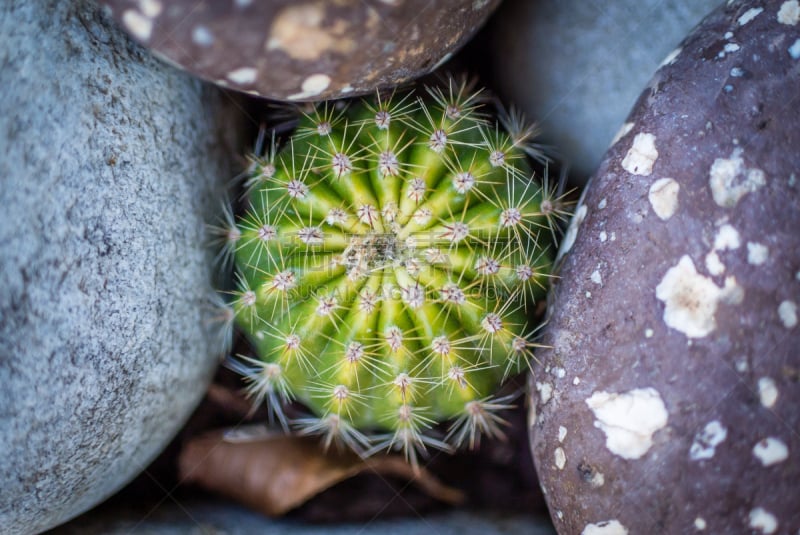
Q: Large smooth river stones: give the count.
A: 4